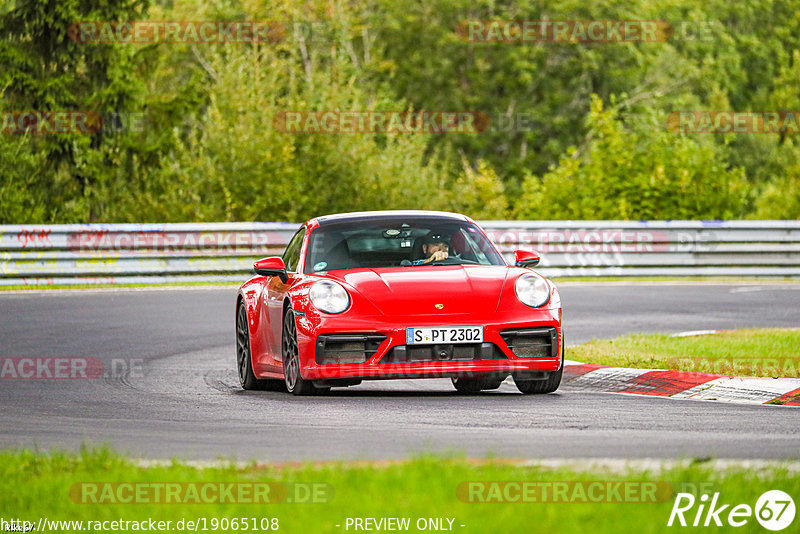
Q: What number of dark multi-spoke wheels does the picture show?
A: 2